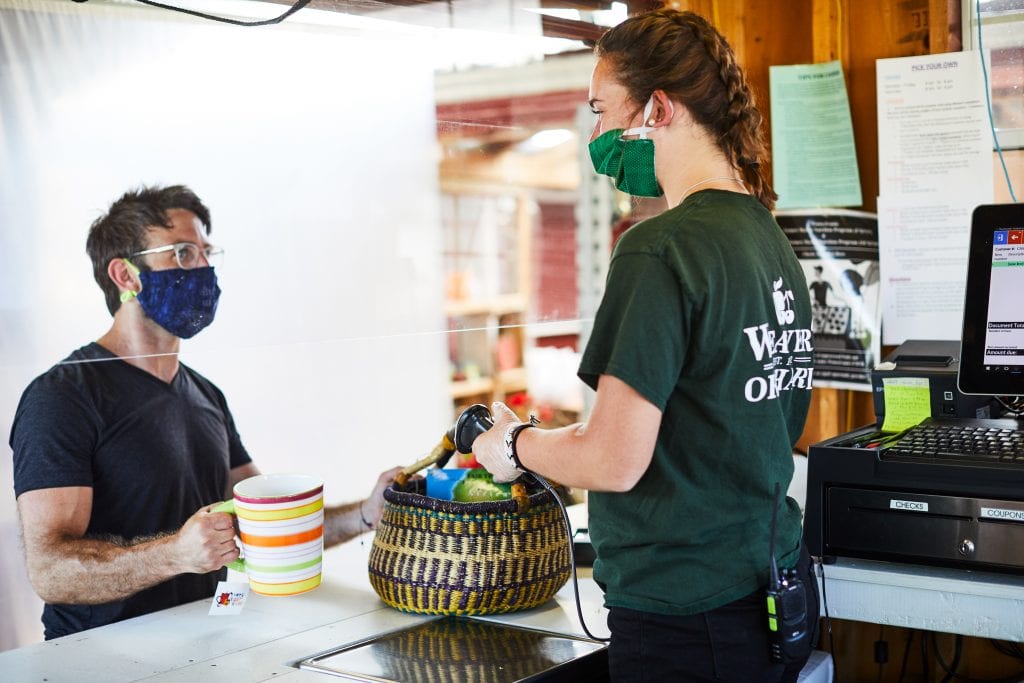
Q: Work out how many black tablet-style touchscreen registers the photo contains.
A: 1